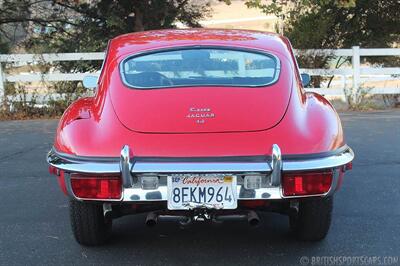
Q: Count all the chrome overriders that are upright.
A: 2